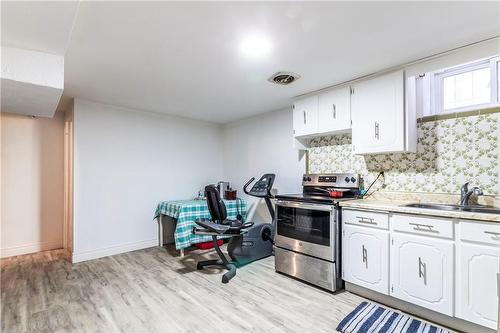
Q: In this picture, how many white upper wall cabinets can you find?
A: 3